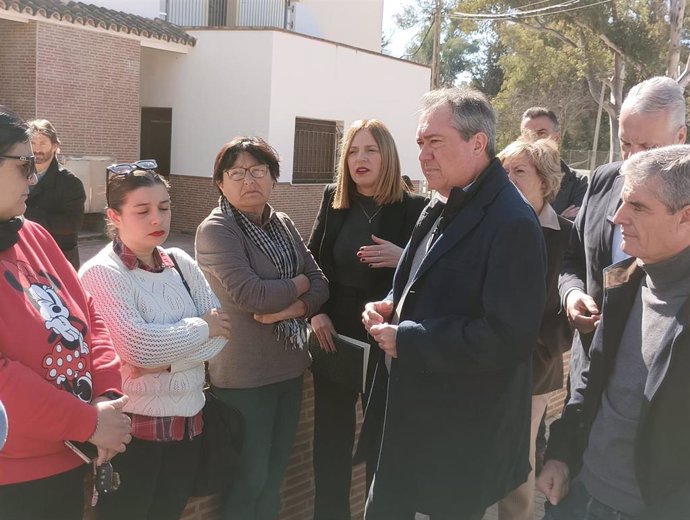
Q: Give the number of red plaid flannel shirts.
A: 1